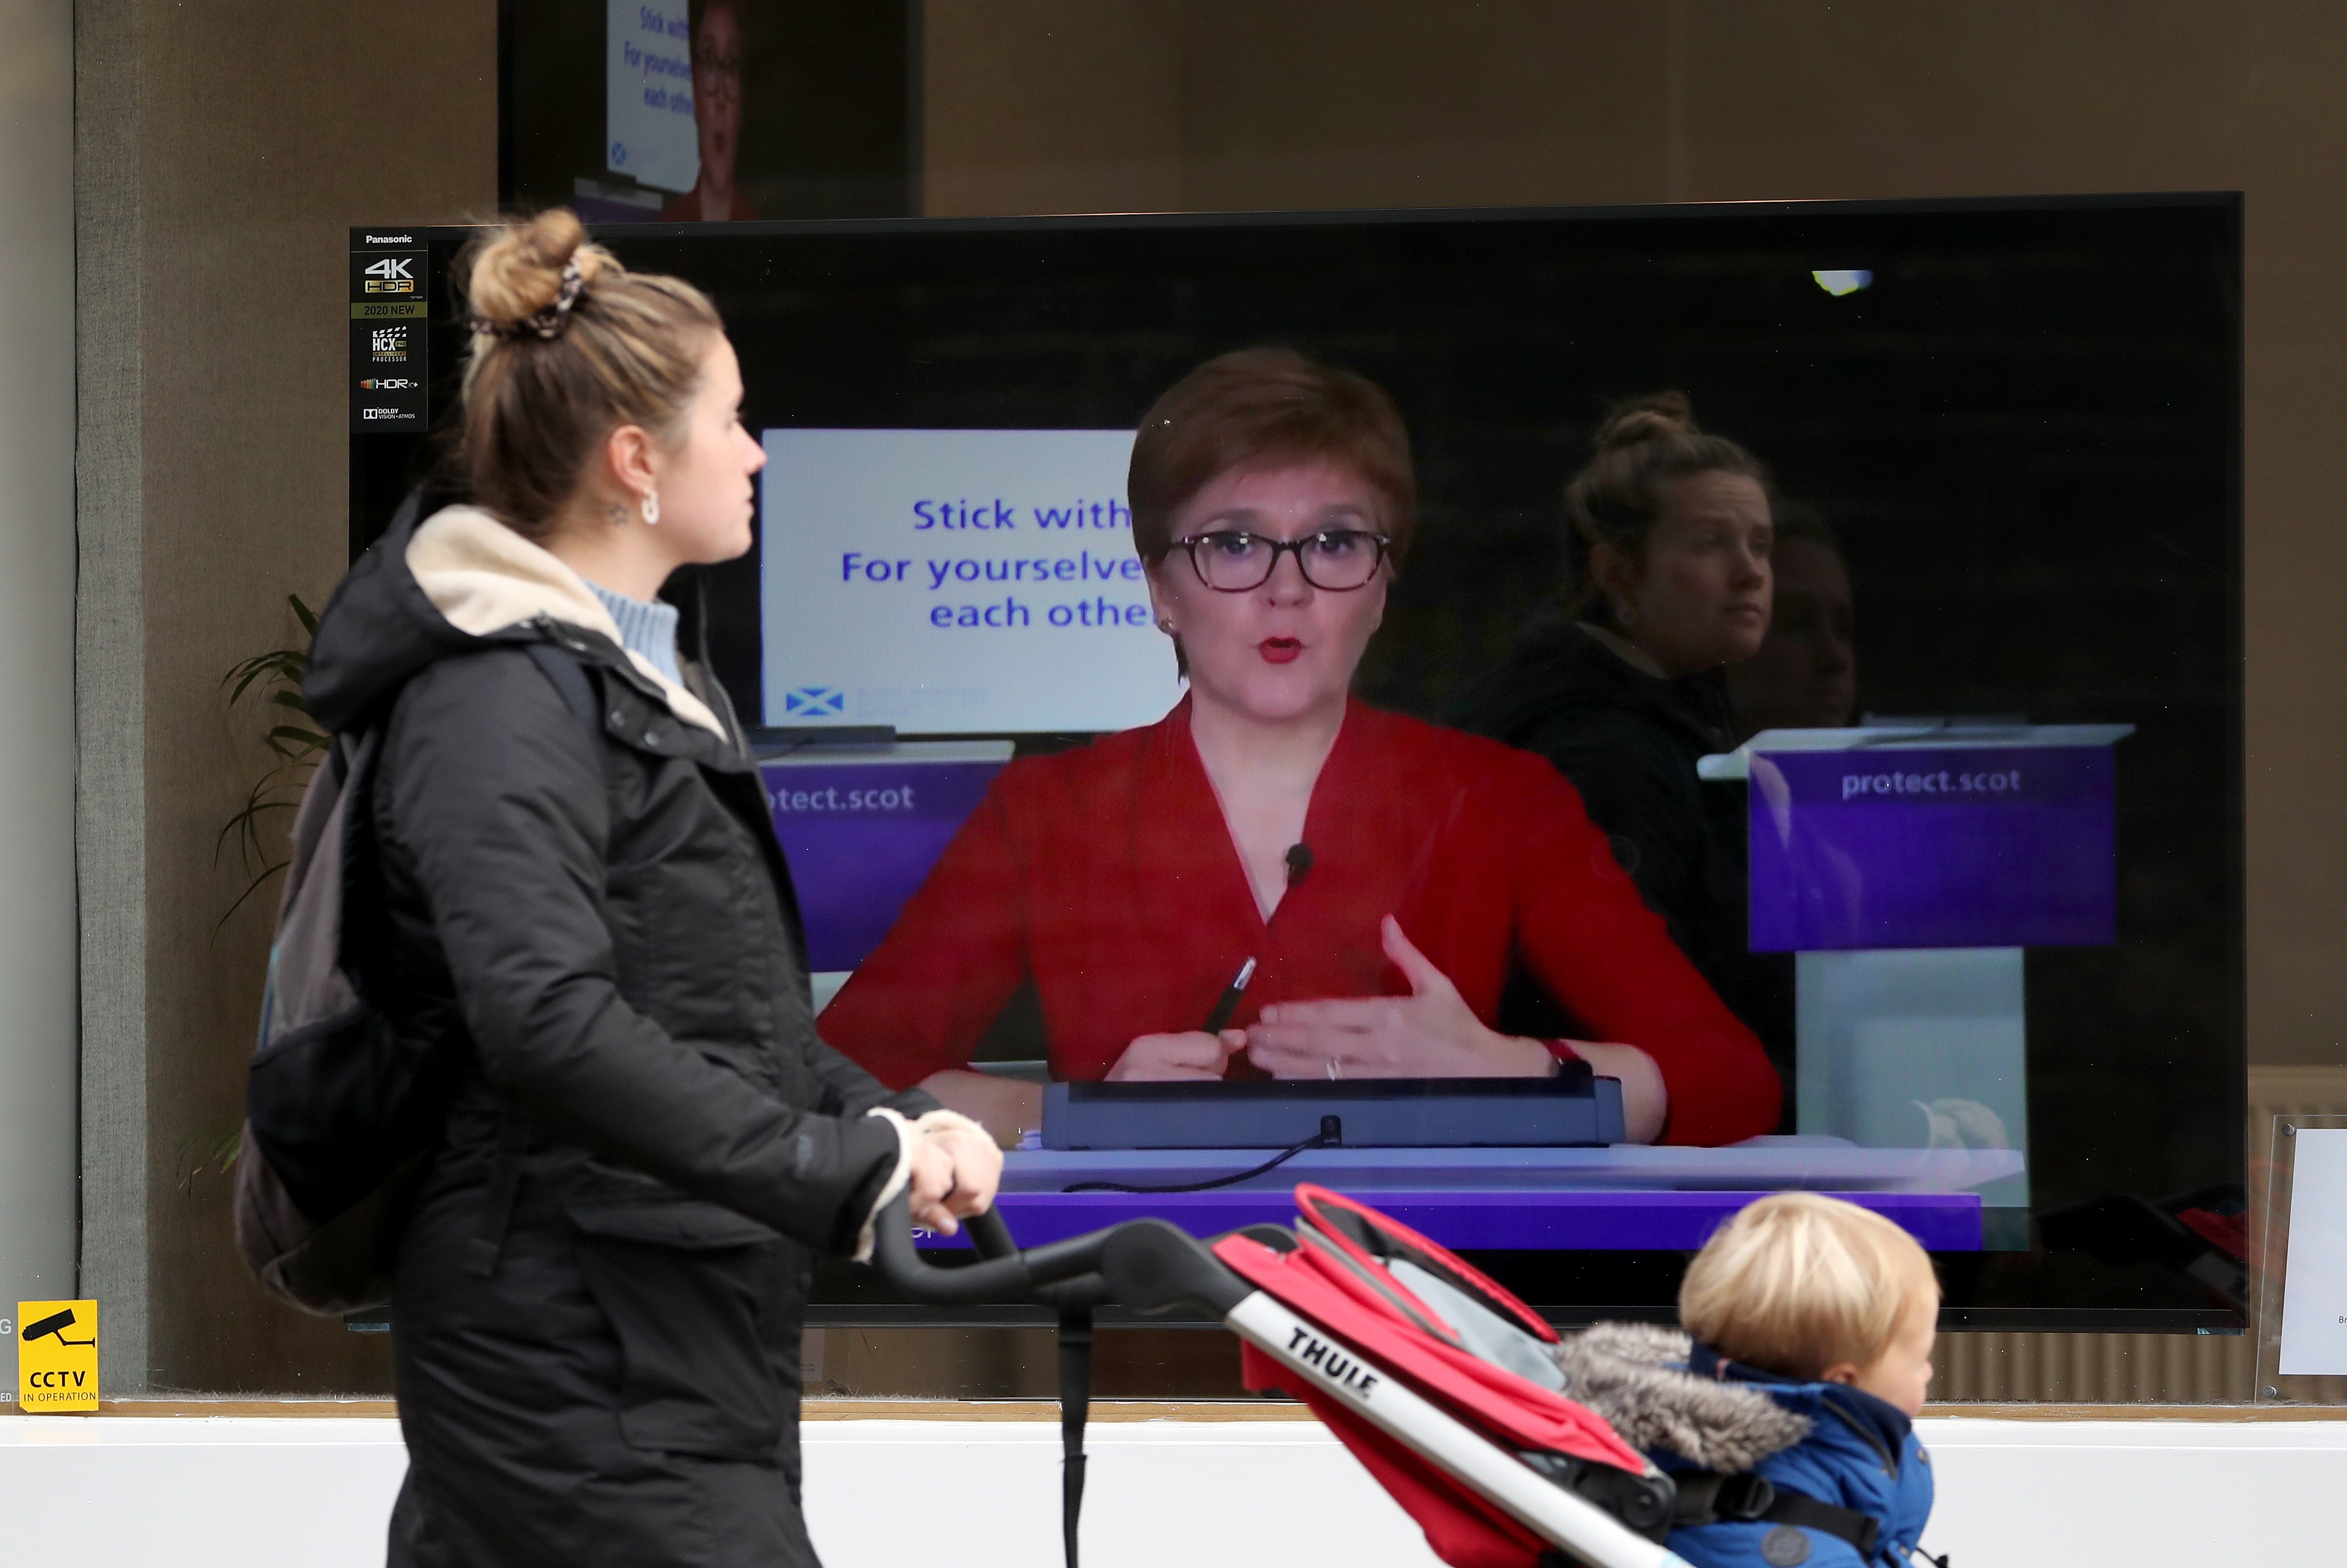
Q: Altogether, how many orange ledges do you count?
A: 1